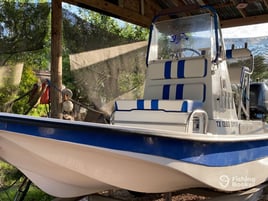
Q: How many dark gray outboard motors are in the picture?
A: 1